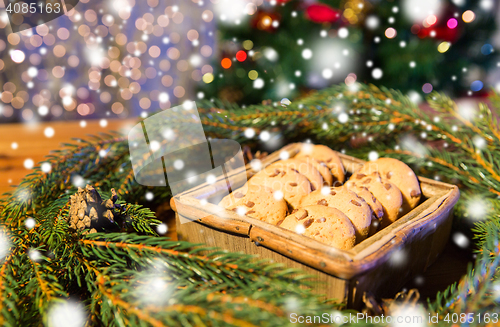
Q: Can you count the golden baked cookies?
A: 10